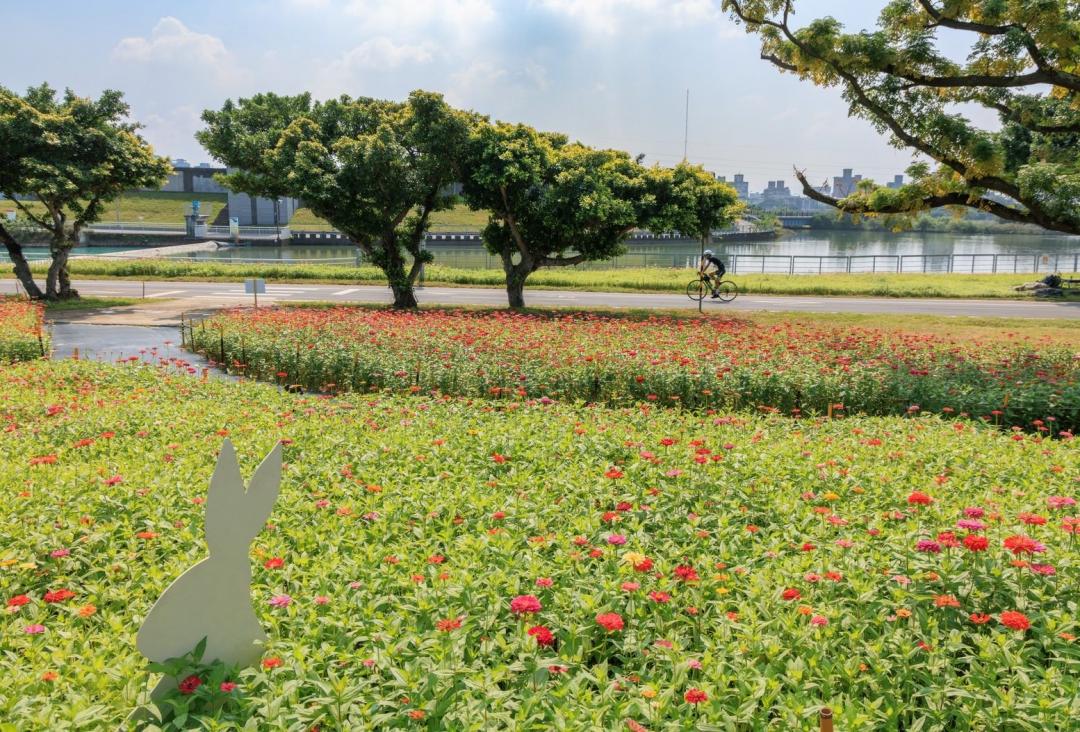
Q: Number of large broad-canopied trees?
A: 4